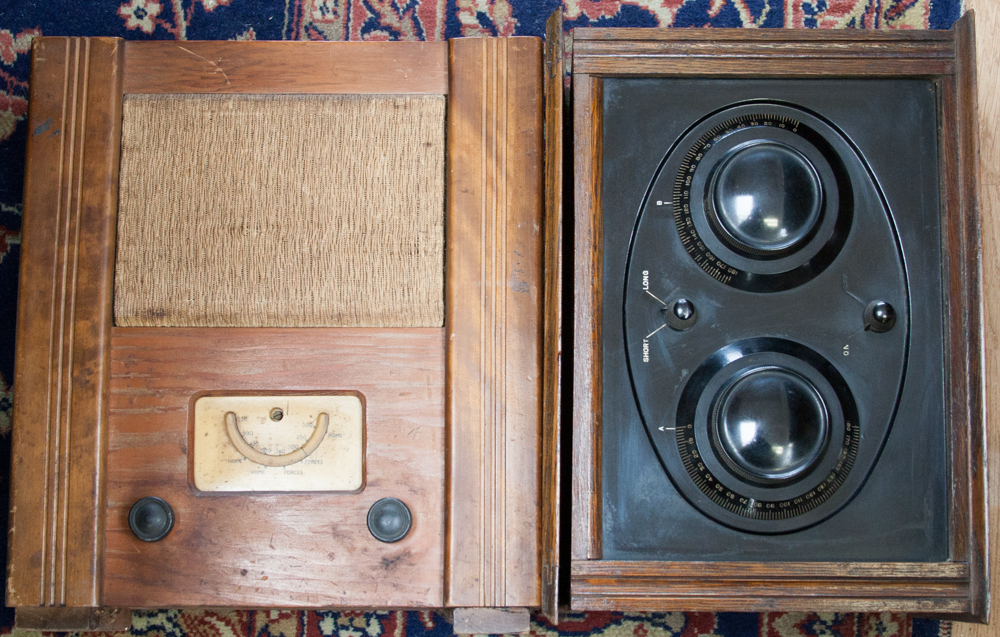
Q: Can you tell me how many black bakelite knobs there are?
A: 6